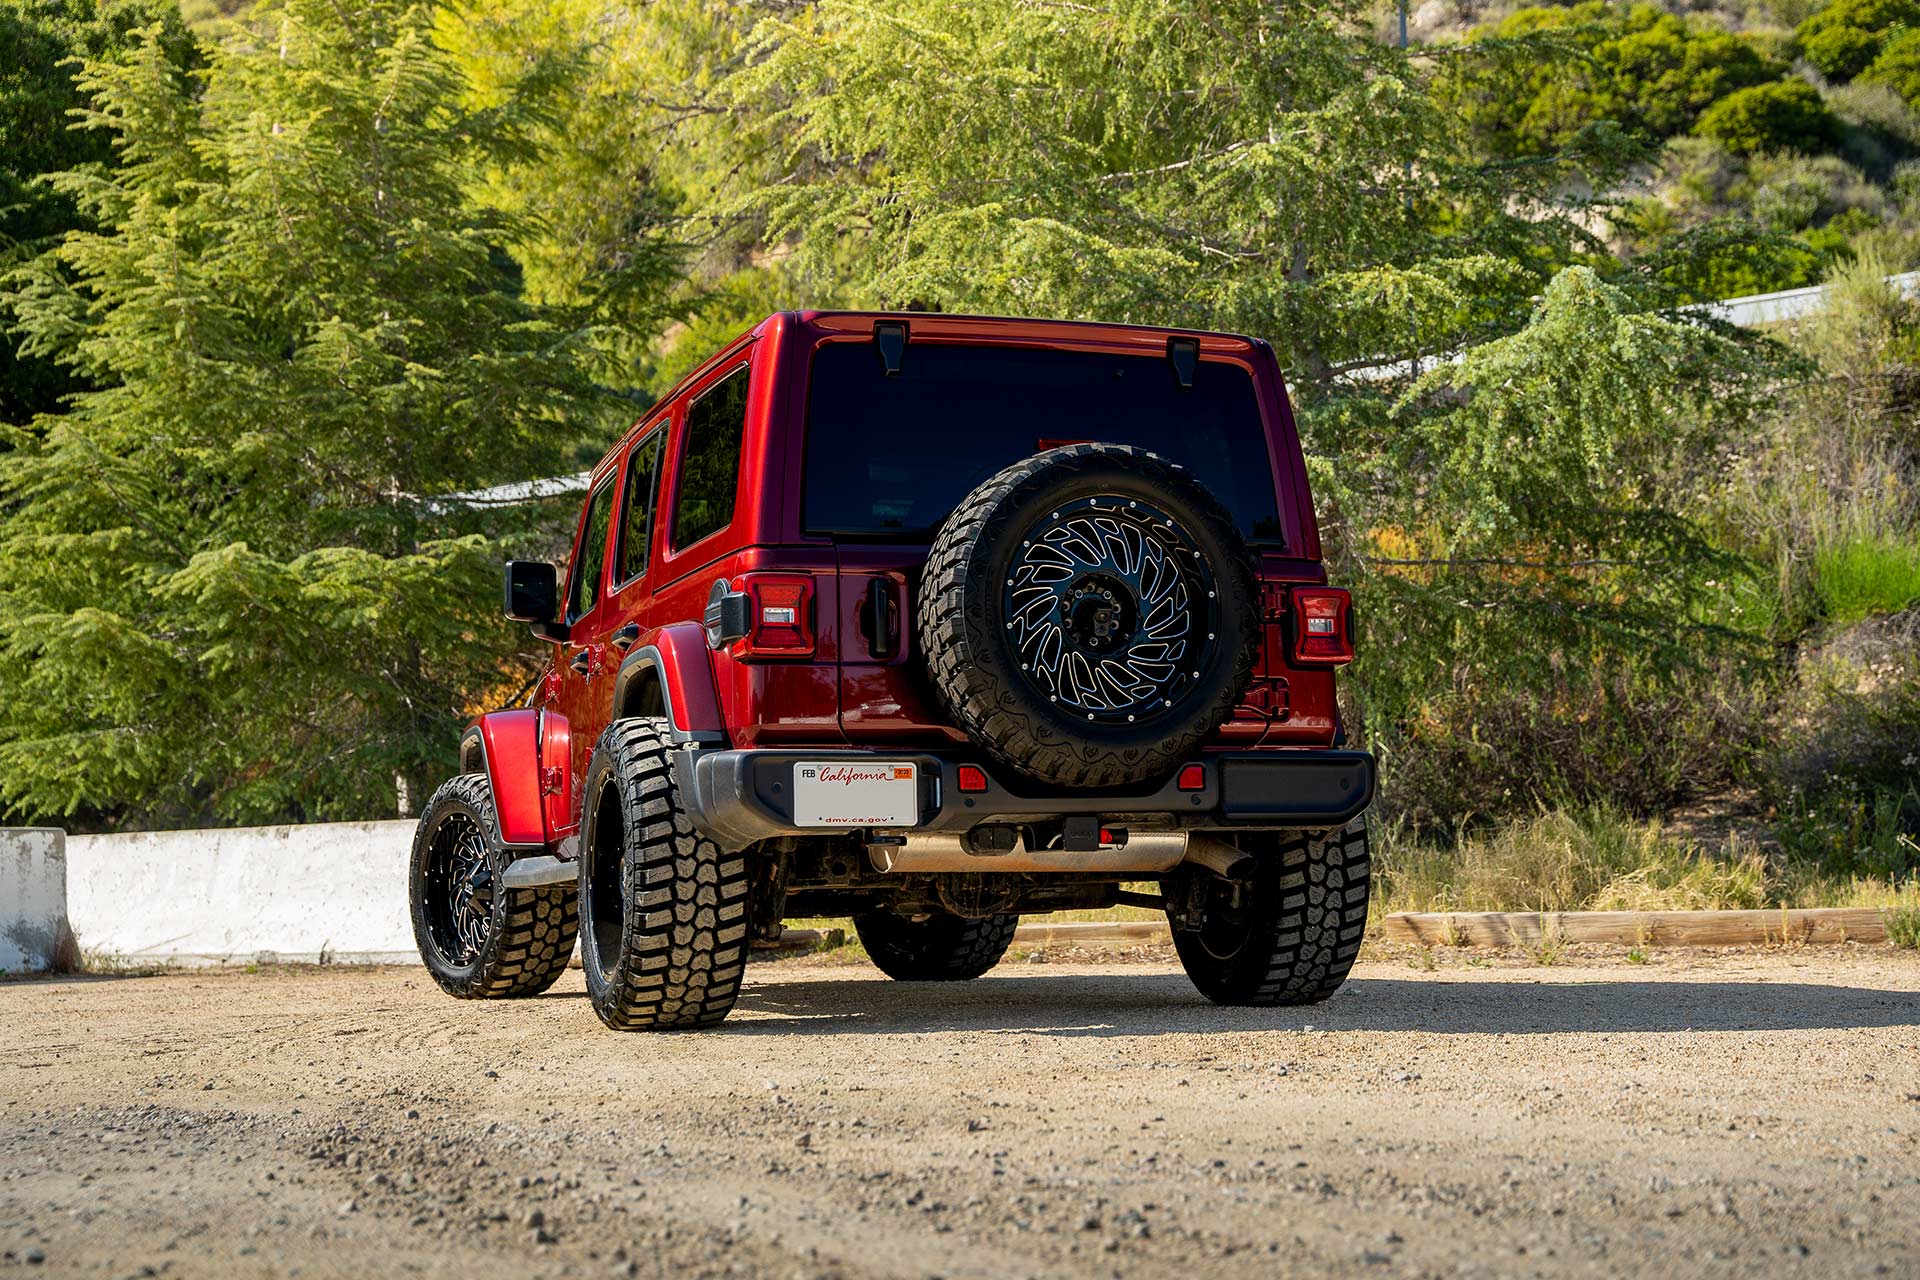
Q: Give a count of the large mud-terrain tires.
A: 5